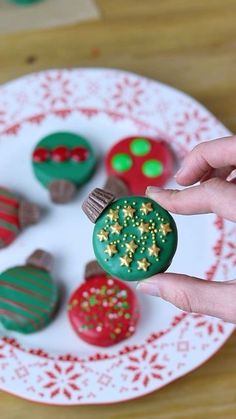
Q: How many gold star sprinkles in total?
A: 12